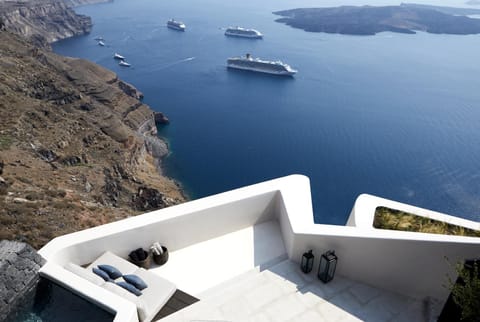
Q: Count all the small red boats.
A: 0